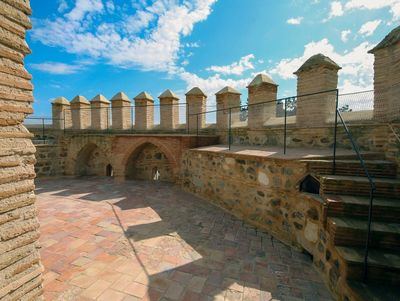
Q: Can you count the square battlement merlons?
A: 11